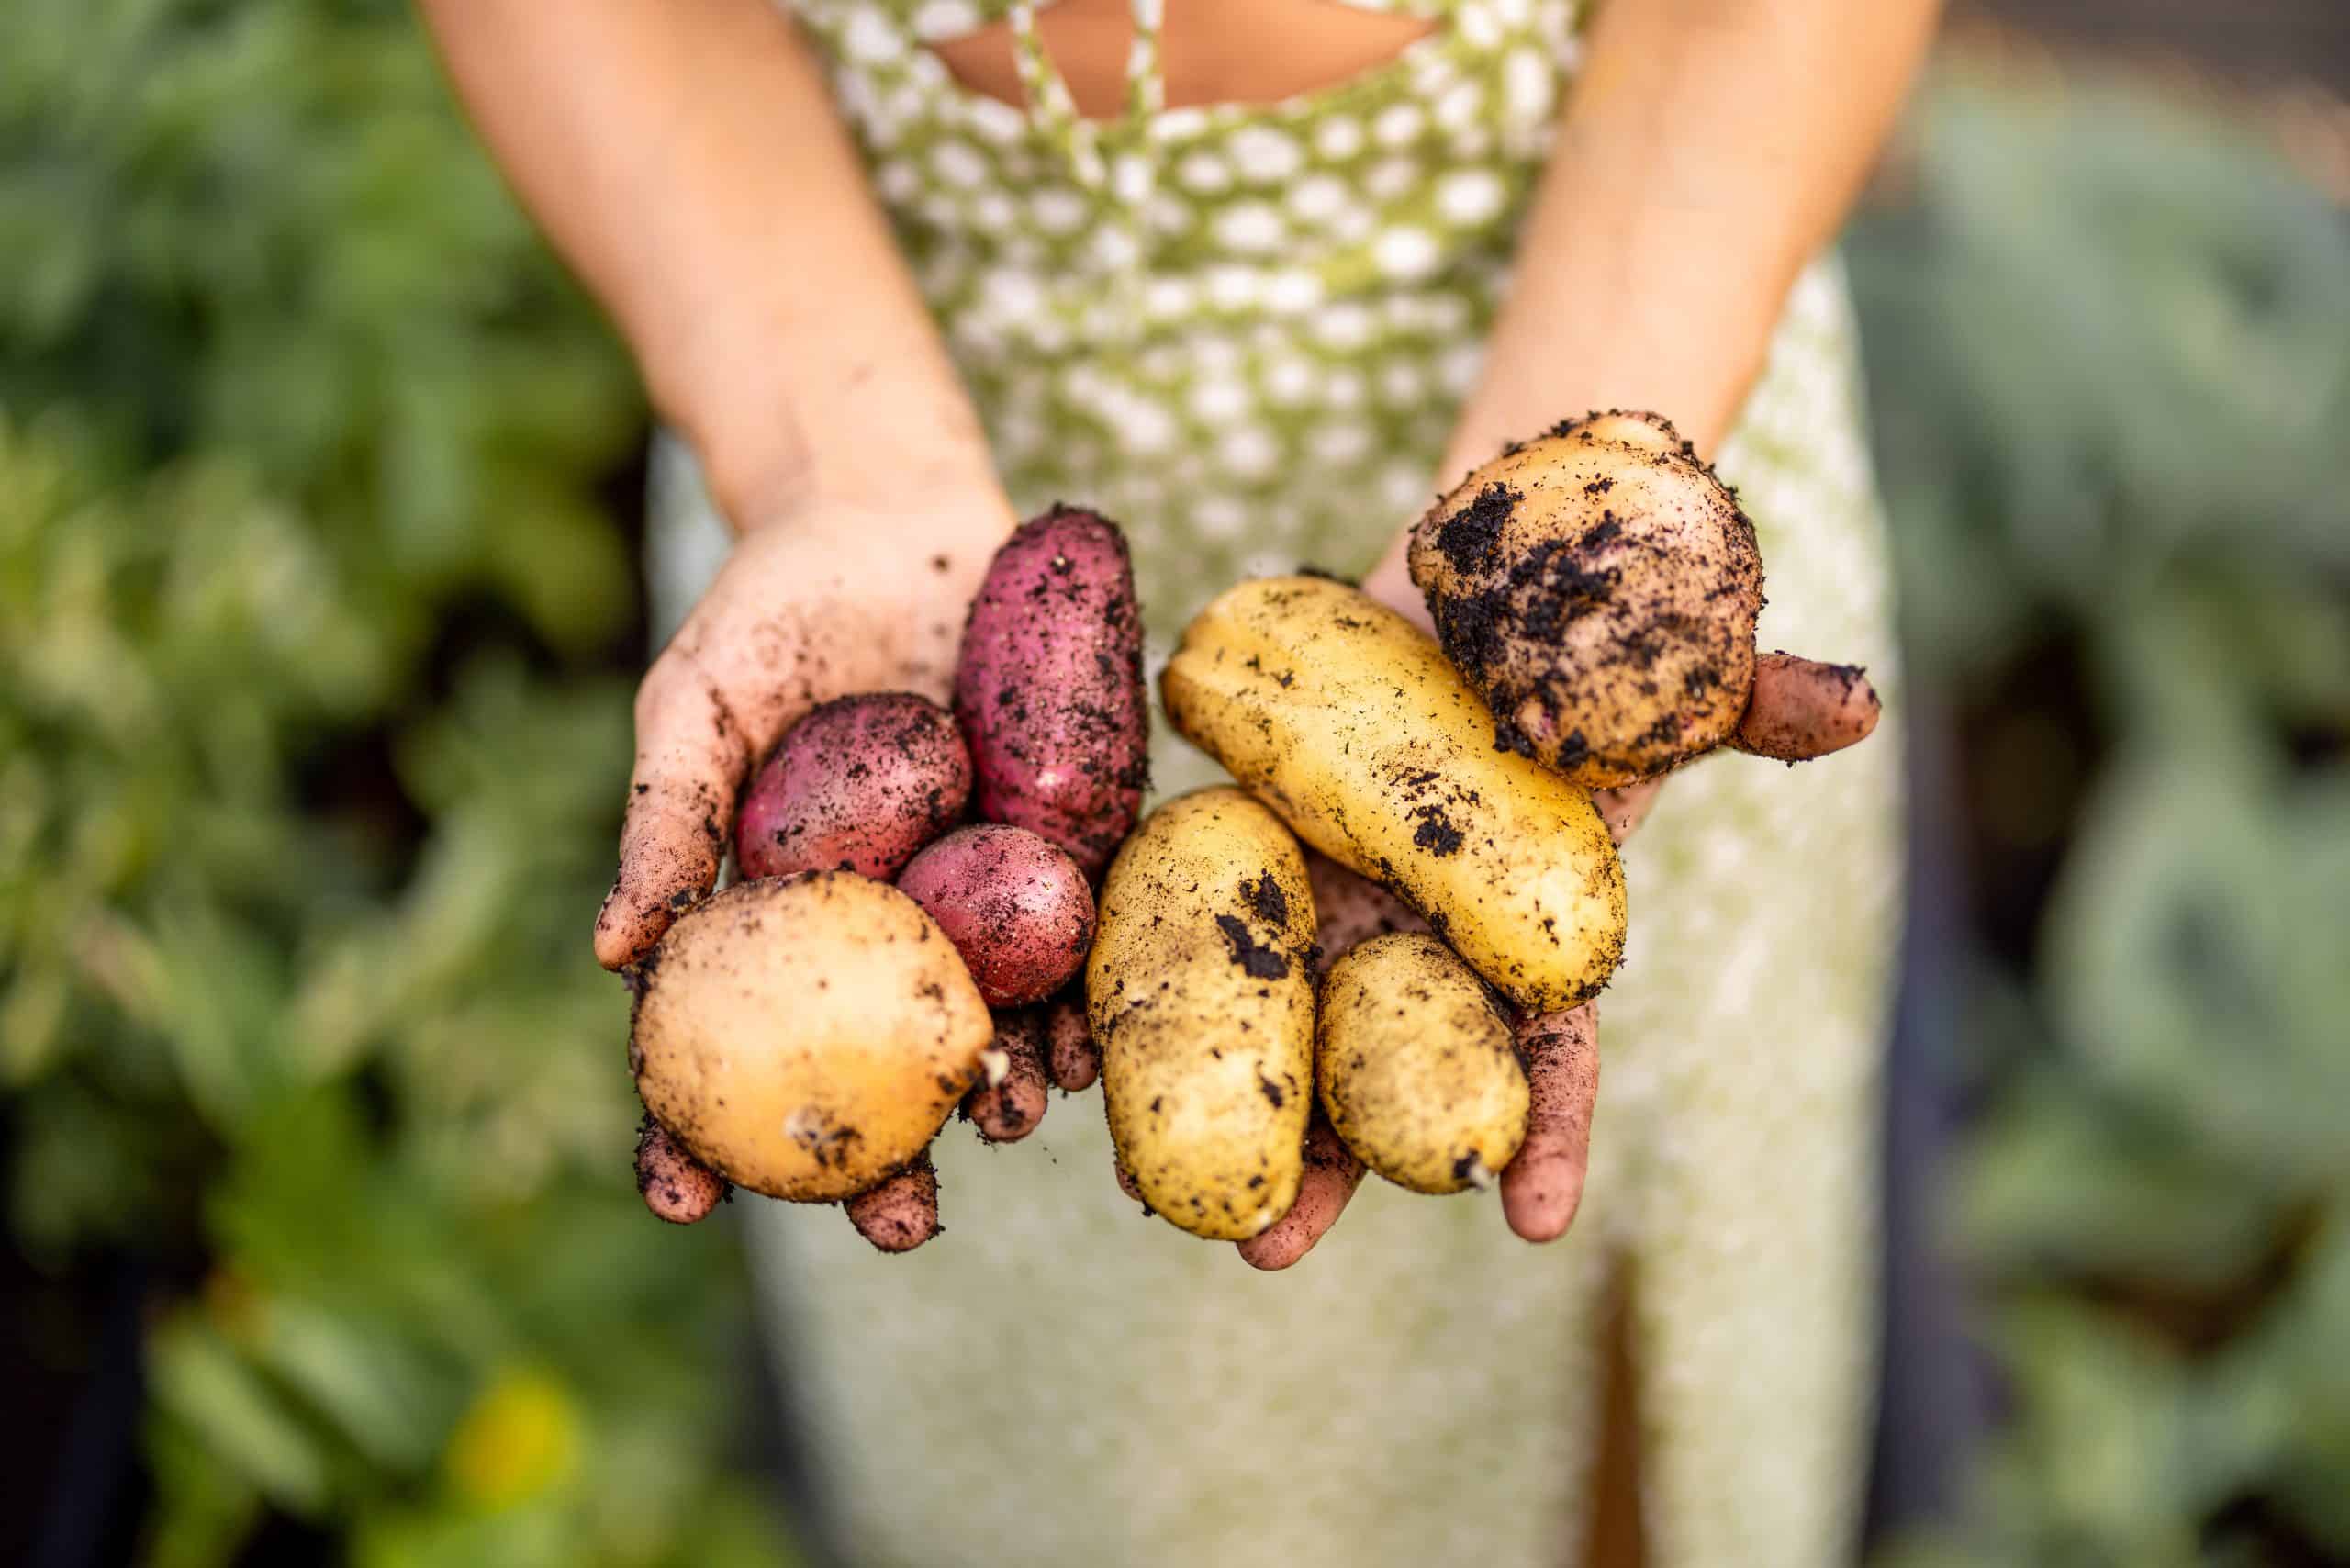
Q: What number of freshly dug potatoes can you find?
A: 8